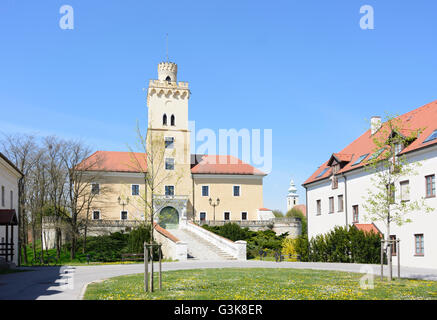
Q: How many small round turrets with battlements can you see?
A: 1